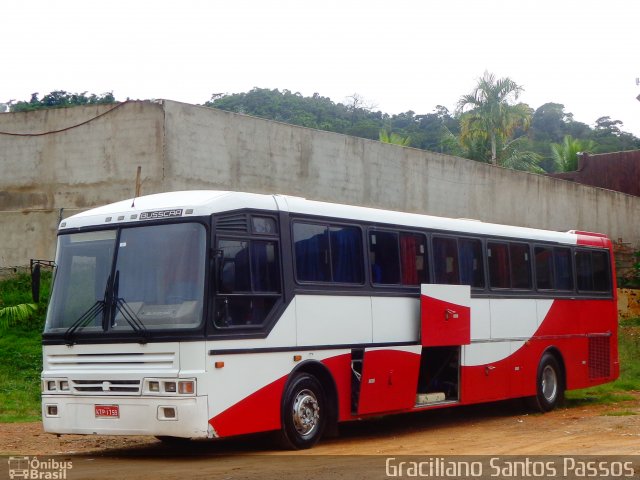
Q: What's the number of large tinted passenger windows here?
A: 6